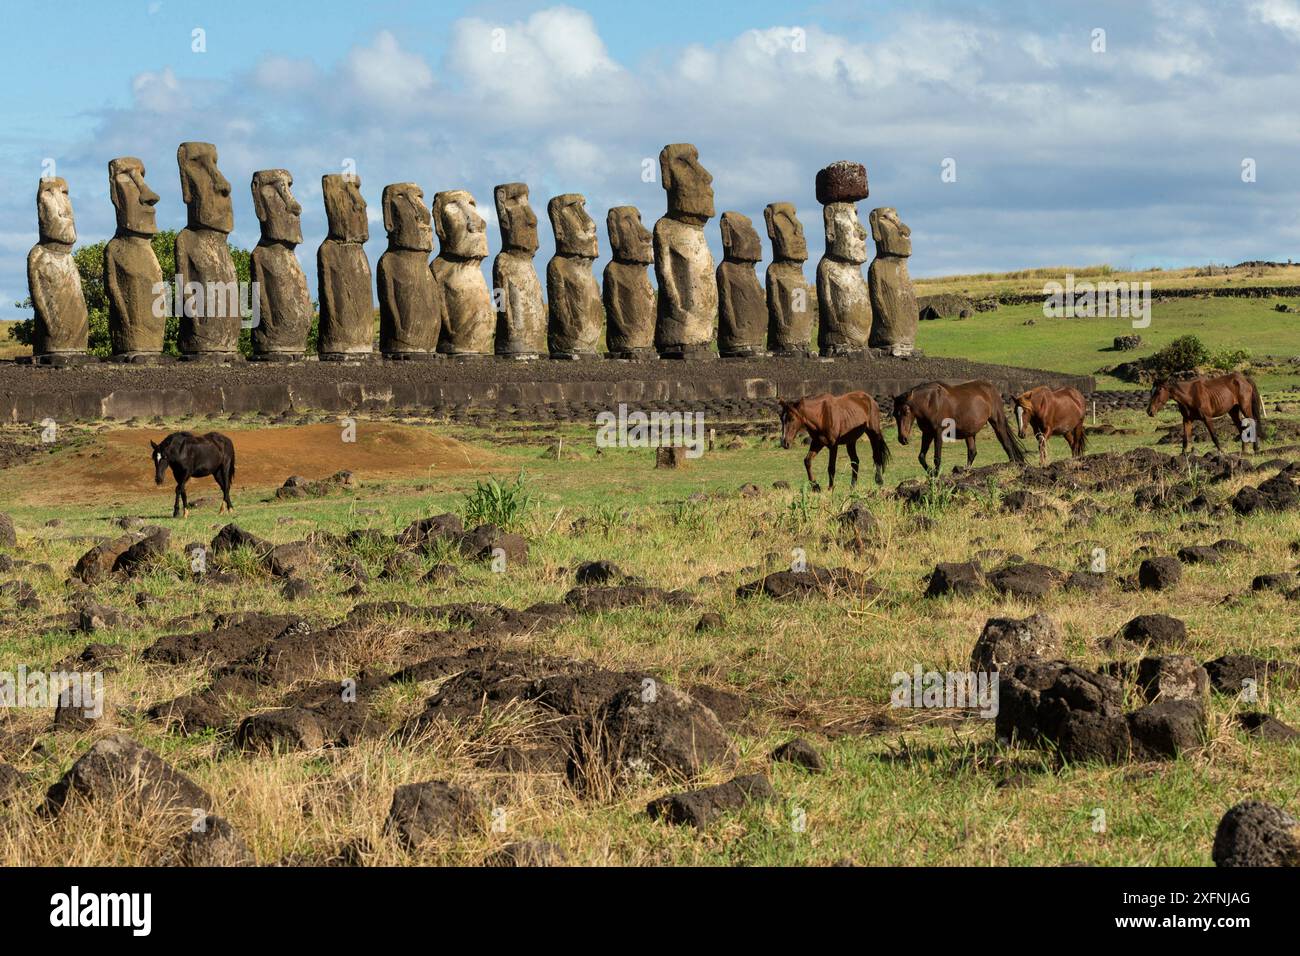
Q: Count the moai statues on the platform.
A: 15